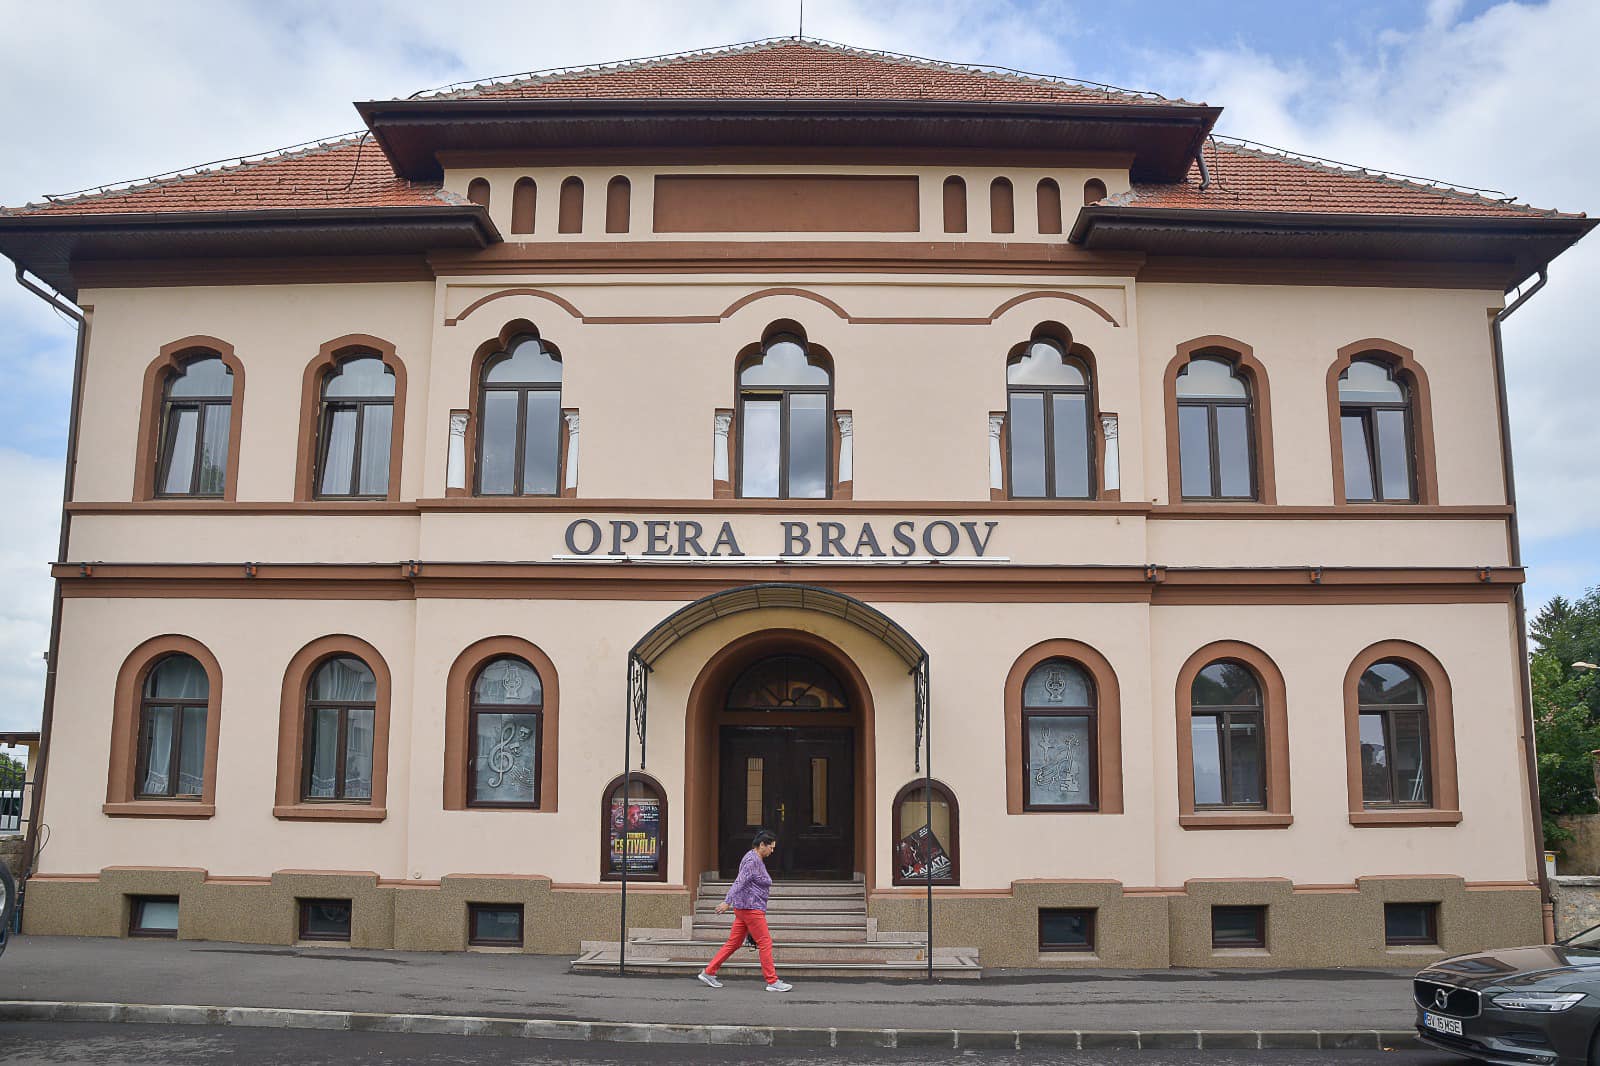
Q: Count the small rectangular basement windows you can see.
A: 6